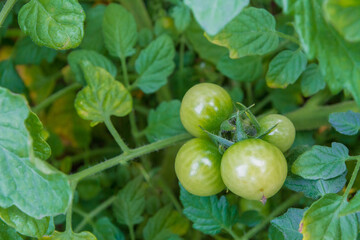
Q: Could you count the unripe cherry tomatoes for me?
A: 4